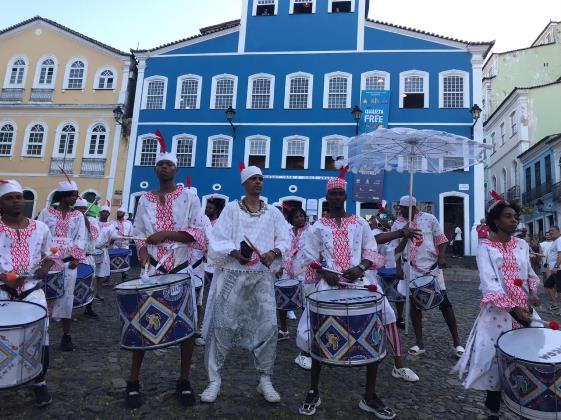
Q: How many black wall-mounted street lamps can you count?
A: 4